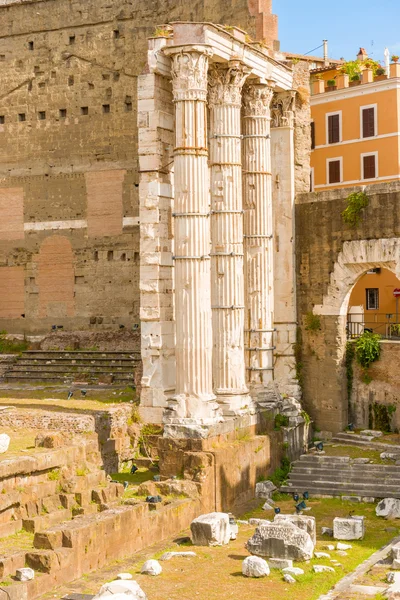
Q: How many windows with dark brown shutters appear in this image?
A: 4